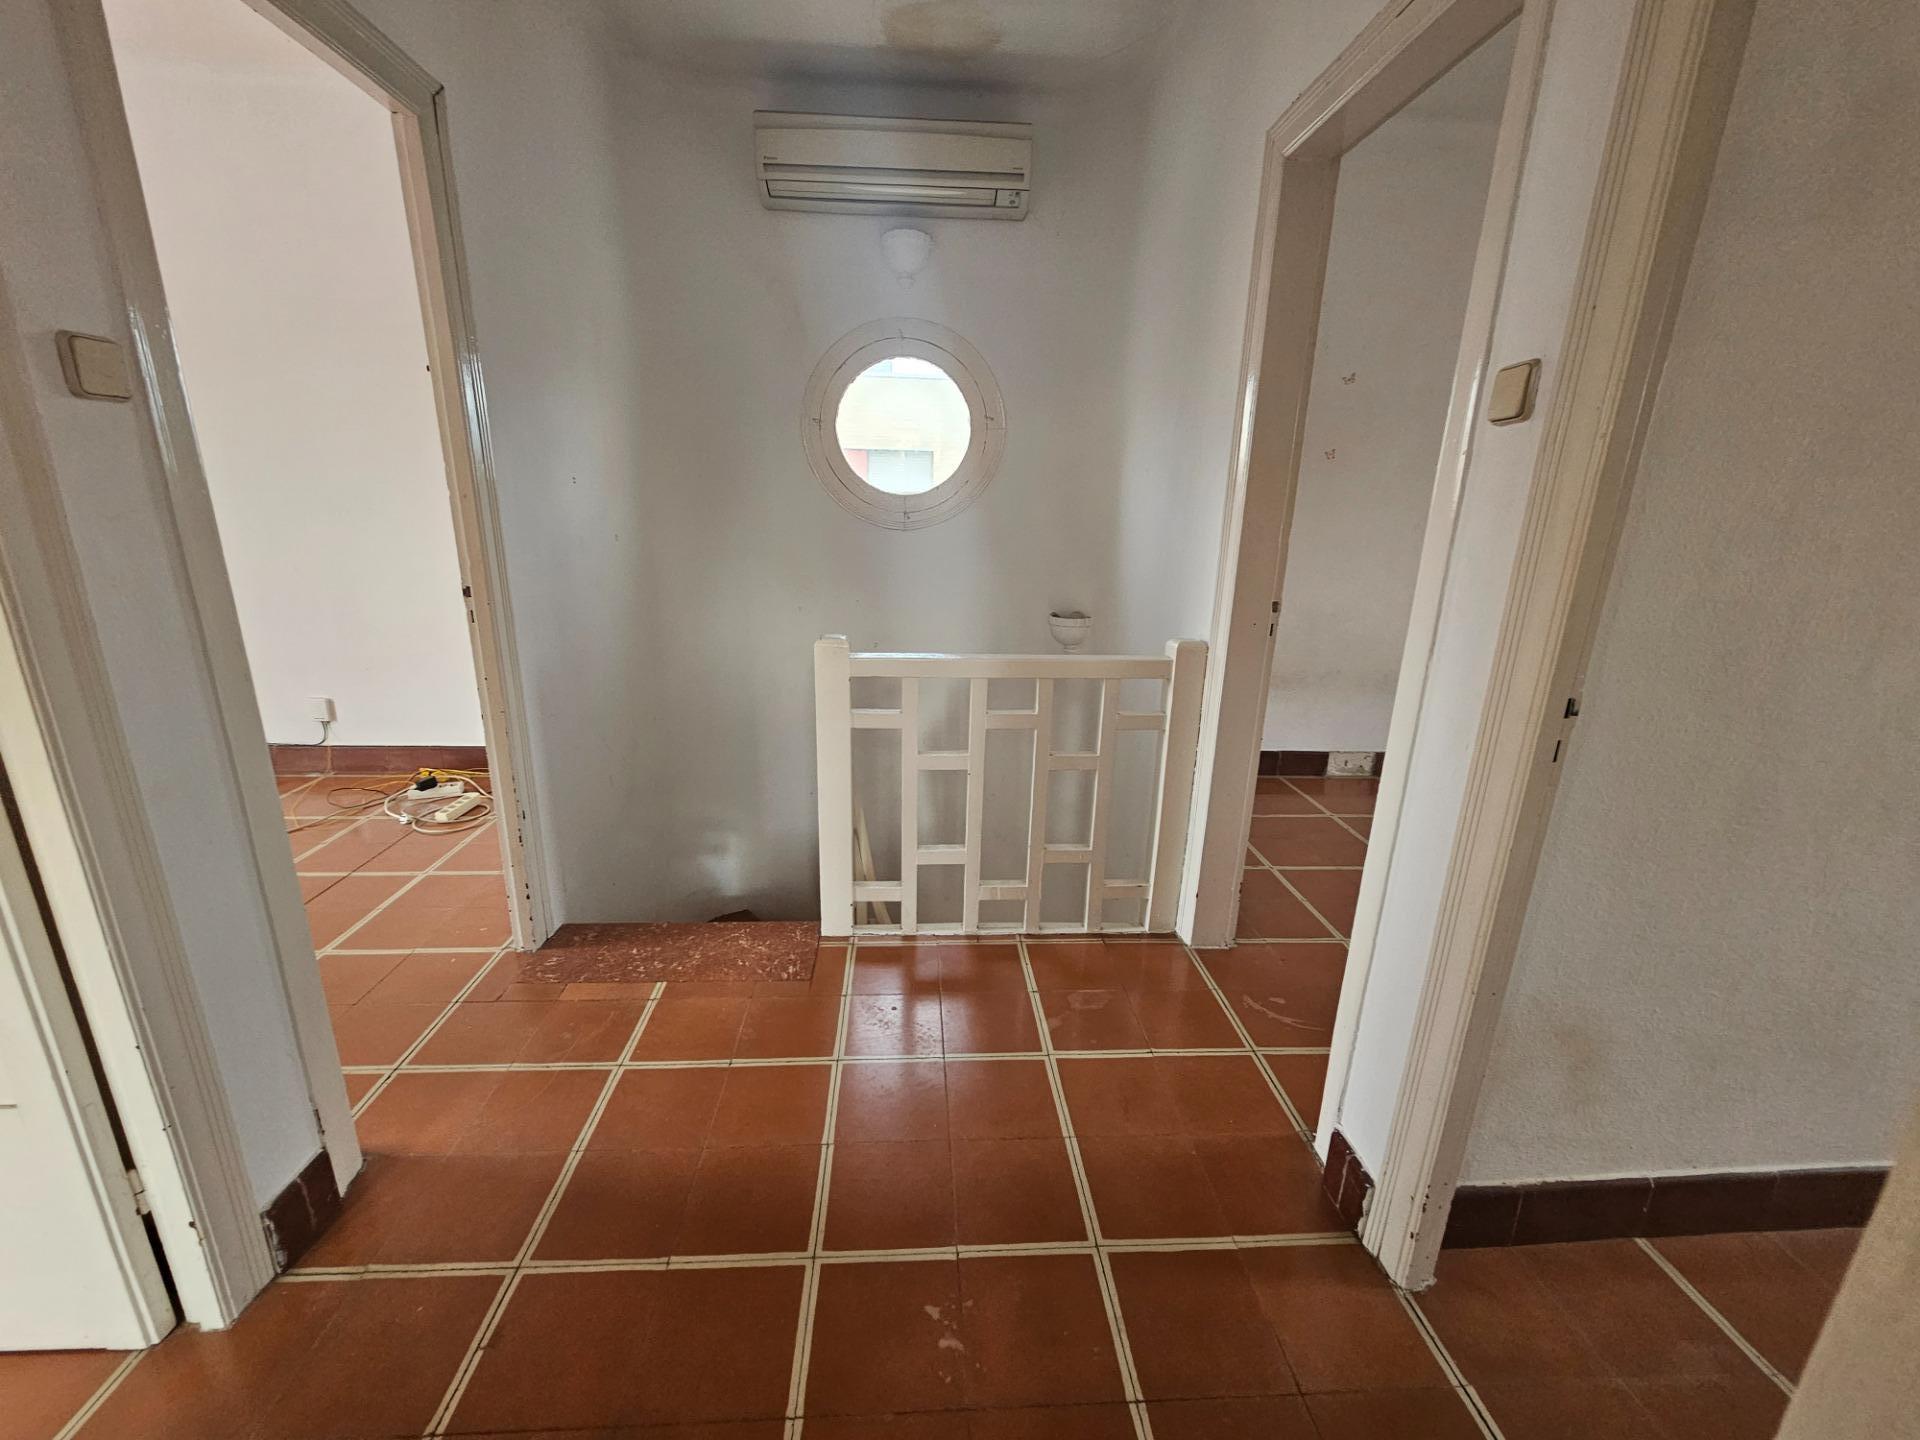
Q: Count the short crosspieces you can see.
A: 10